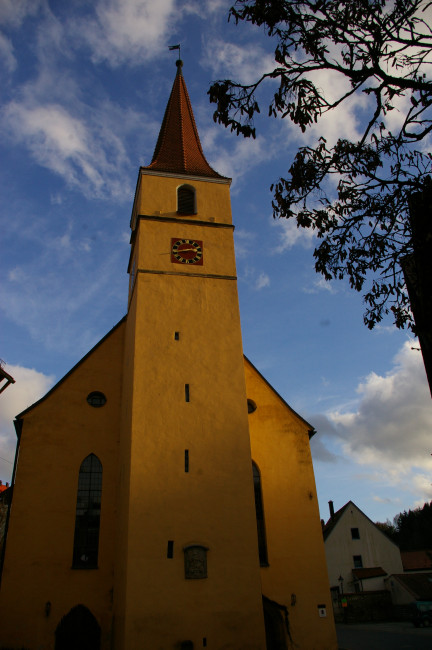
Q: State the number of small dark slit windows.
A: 4